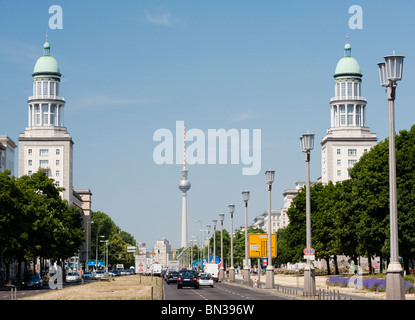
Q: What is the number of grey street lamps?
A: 8